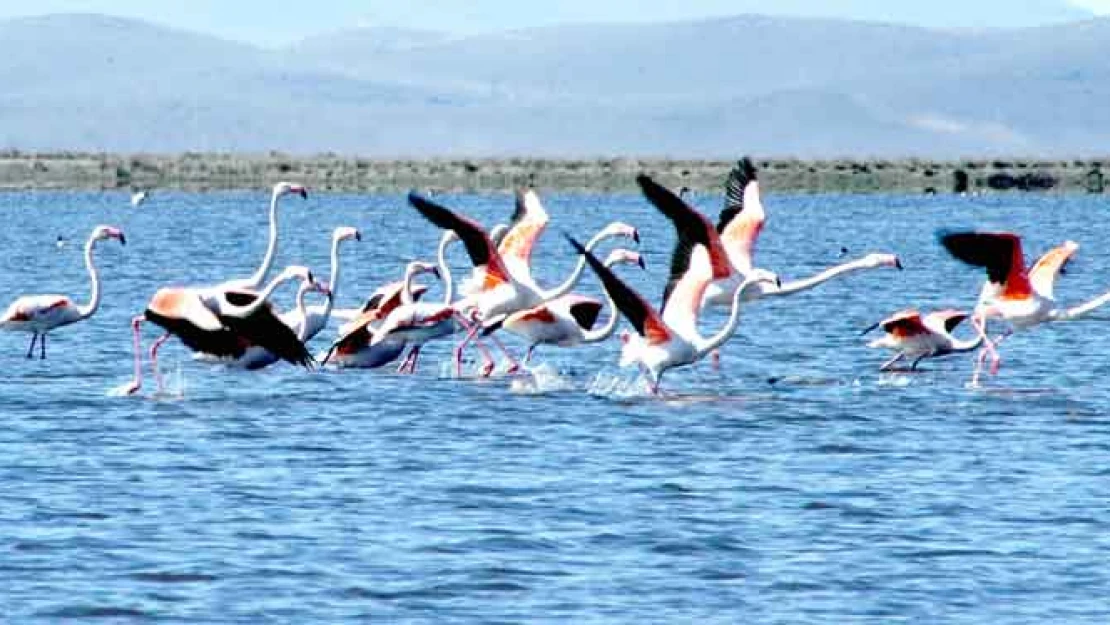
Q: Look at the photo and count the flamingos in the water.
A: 13